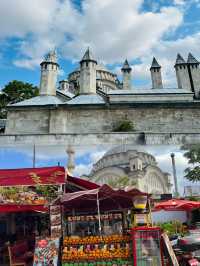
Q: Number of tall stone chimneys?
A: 6